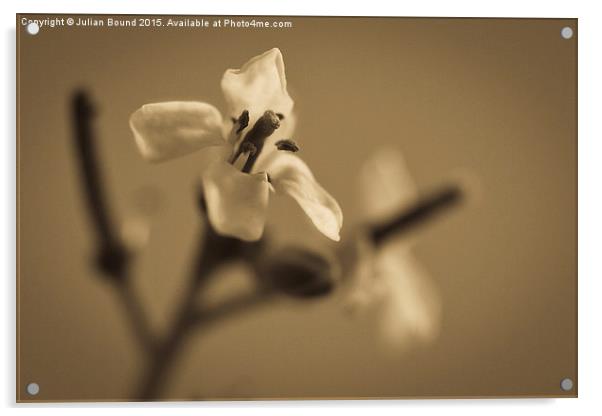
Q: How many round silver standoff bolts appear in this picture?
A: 4